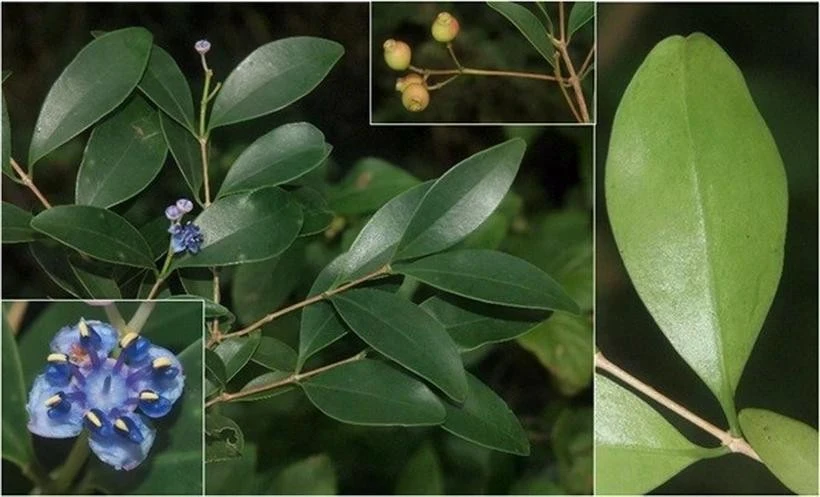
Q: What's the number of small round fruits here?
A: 4